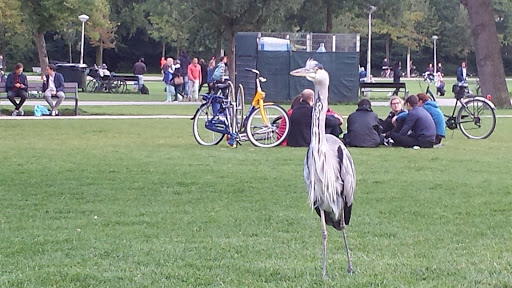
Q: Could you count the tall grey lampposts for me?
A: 3